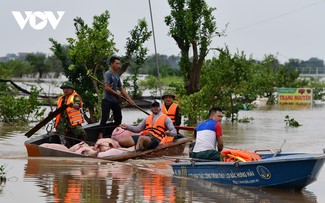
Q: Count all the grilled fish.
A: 0